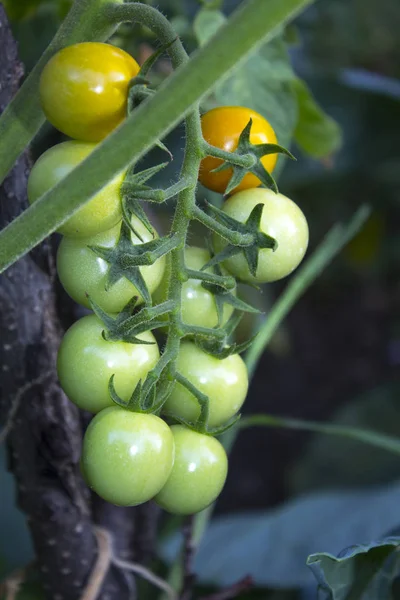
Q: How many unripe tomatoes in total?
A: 8